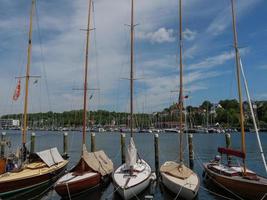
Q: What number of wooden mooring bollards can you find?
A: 8